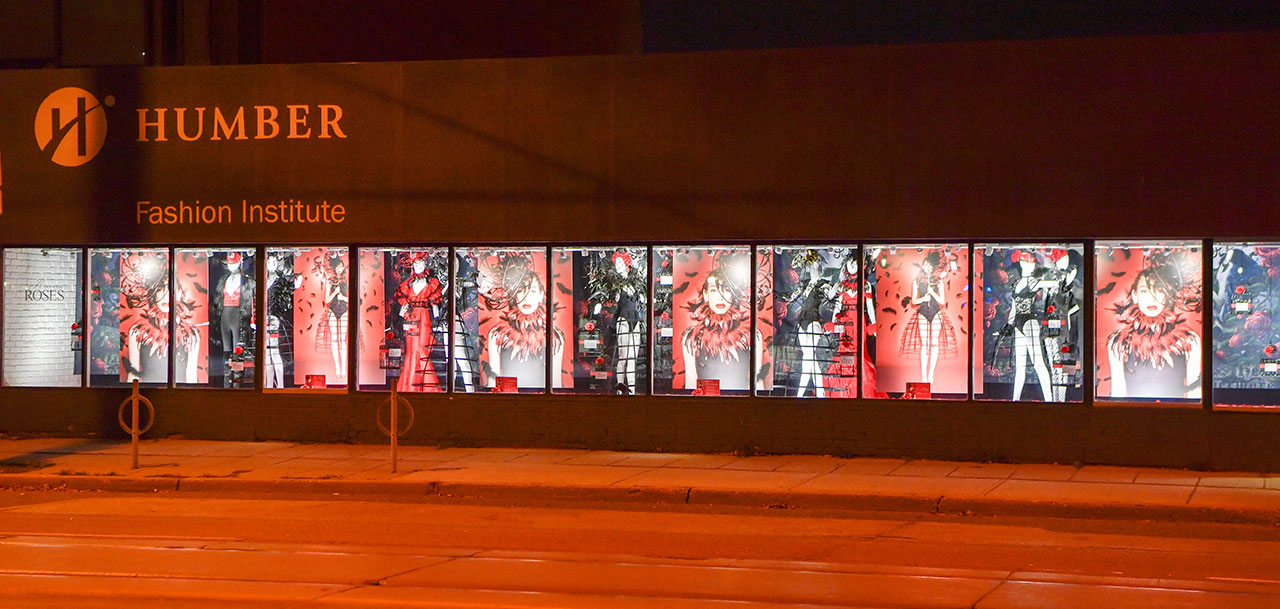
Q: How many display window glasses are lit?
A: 13